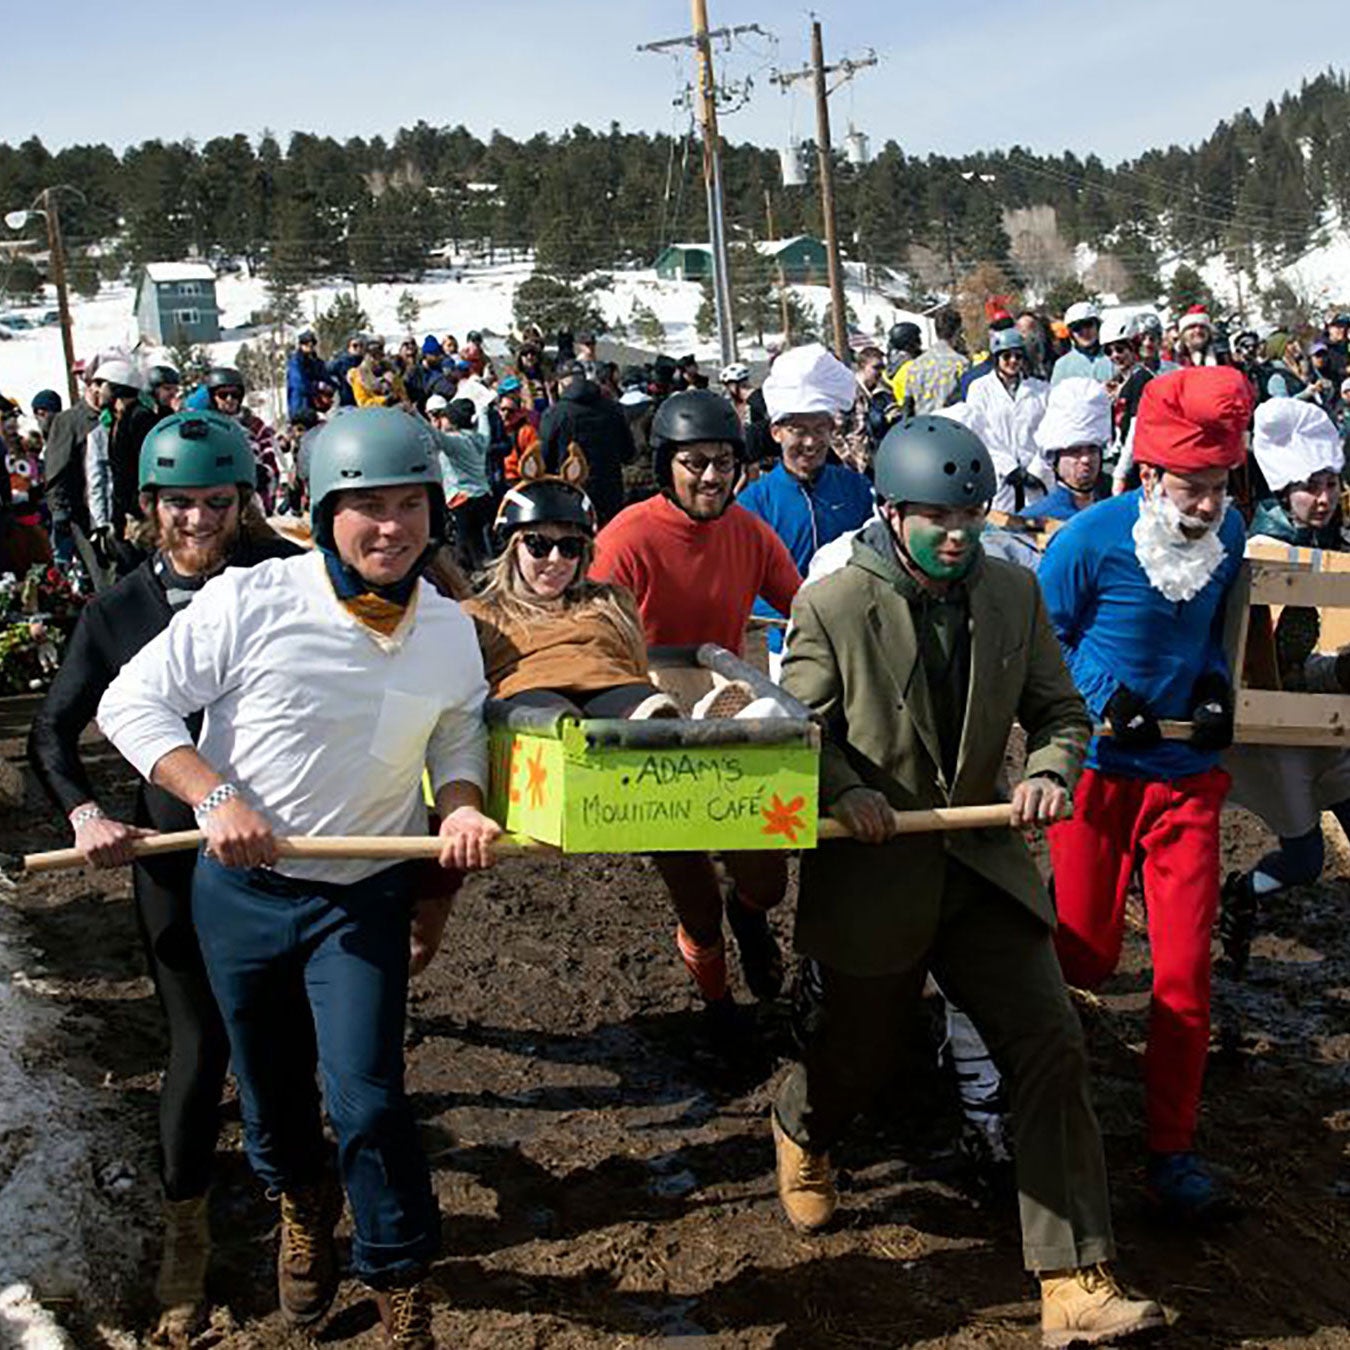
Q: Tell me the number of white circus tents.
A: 0